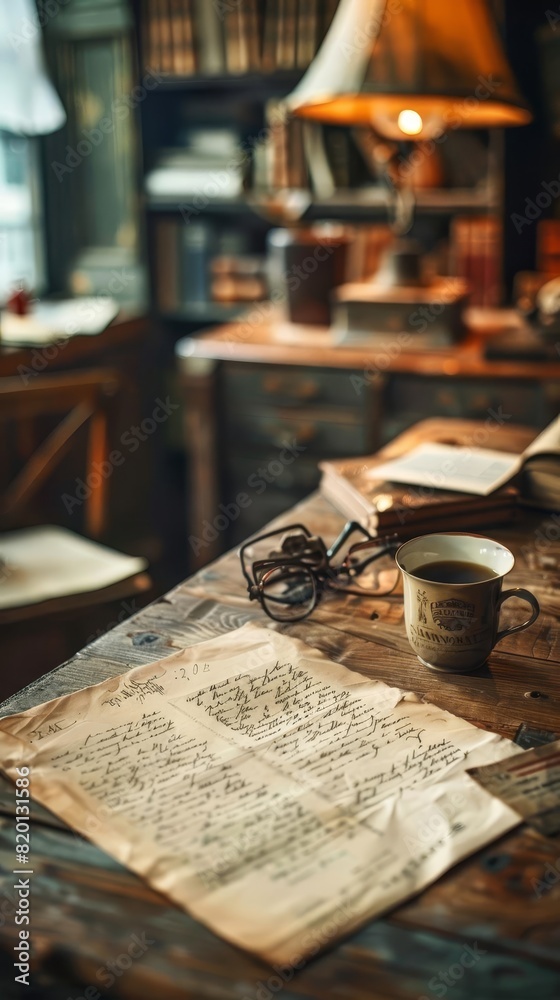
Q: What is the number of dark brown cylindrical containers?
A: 1